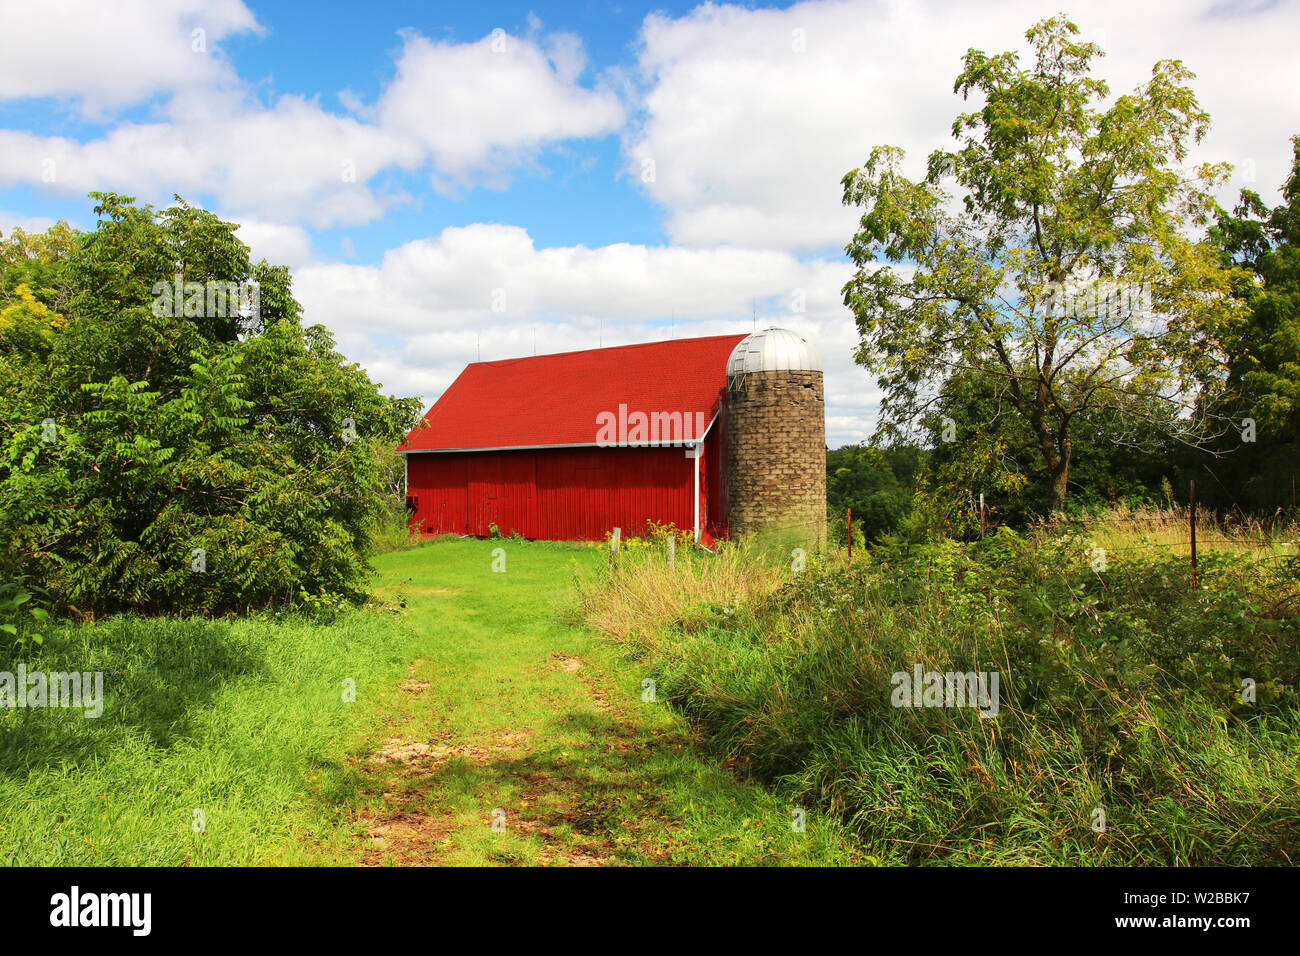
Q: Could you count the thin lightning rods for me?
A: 5